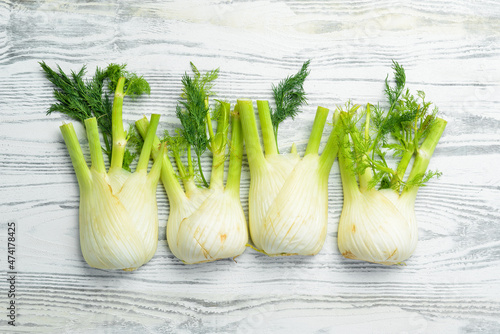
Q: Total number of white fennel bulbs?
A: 4